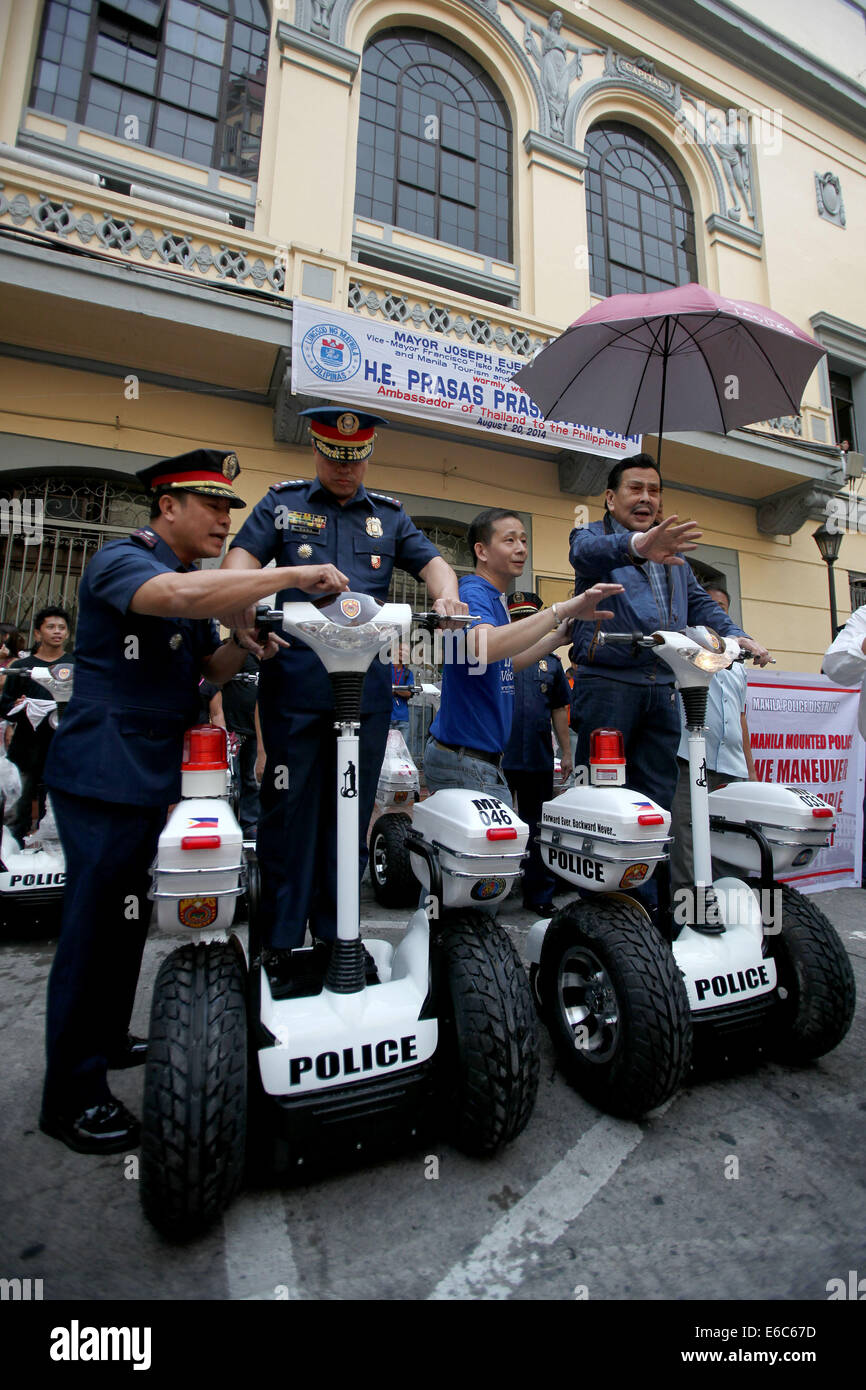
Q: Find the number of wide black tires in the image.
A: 5